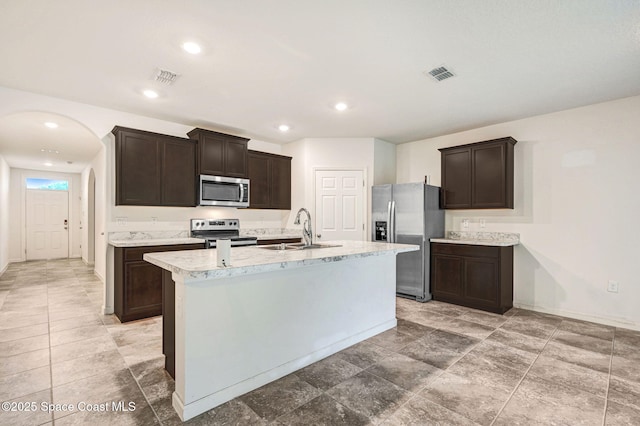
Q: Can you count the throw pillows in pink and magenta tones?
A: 0